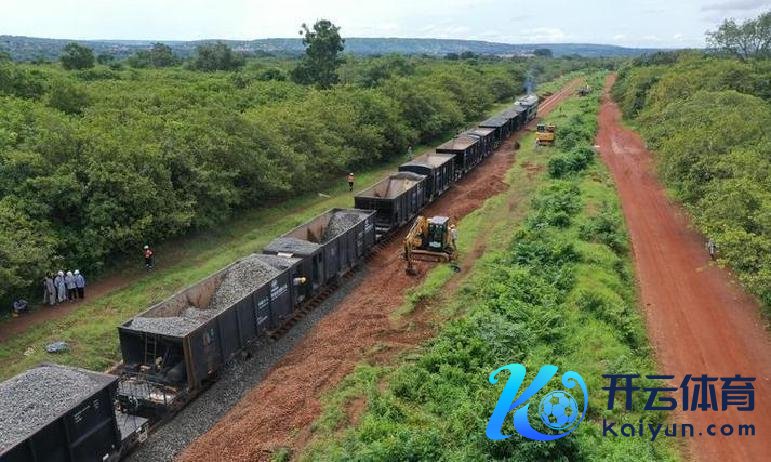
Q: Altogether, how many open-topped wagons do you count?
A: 10